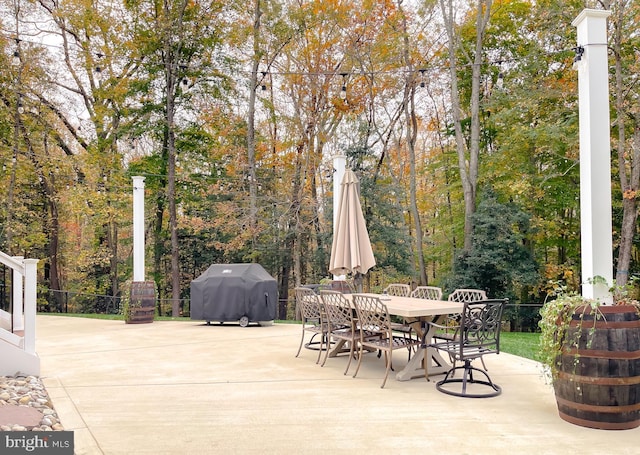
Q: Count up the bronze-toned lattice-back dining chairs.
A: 6